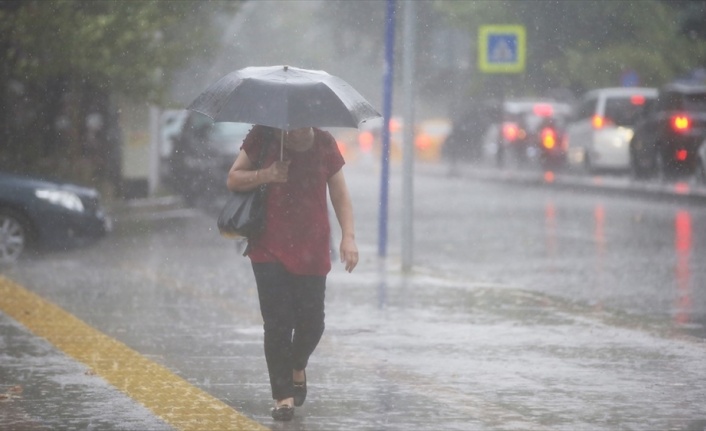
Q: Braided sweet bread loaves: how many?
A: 0